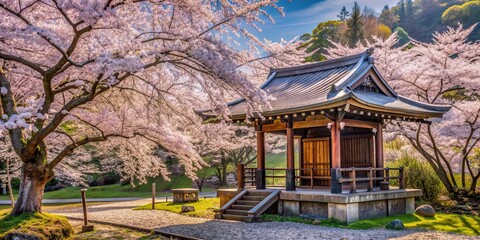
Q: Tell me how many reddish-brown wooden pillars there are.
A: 4